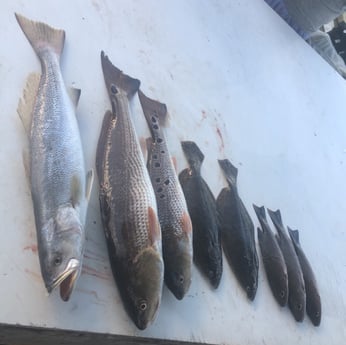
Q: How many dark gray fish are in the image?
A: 5